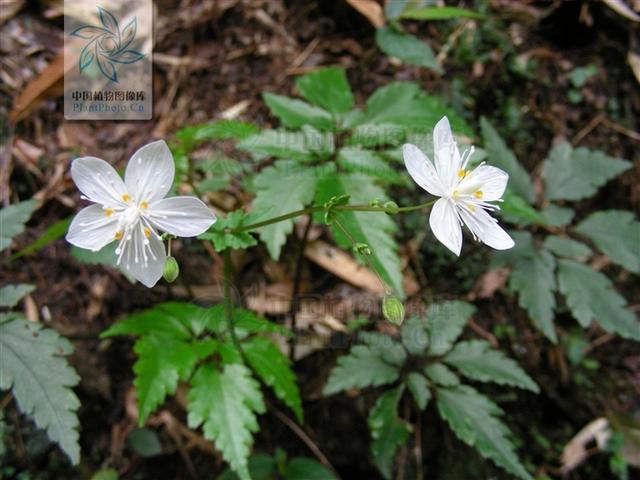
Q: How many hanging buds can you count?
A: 2